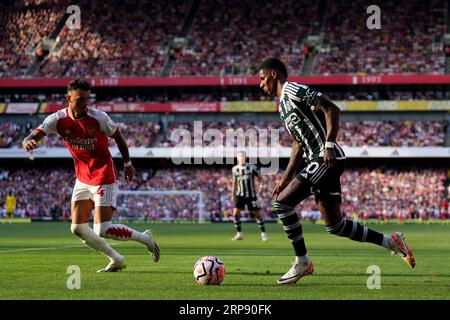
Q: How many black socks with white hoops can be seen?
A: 4